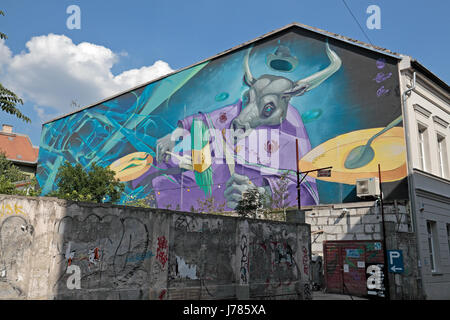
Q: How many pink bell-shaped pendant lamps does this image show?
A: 0